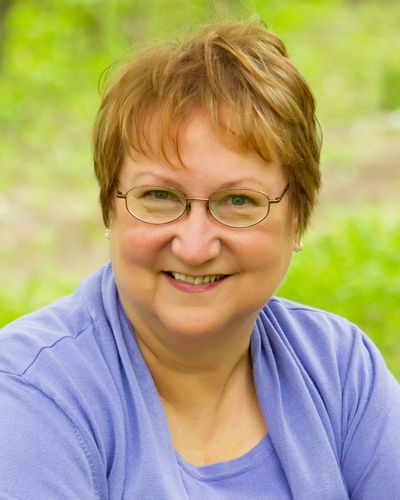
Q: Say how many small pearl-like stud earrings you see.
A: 2